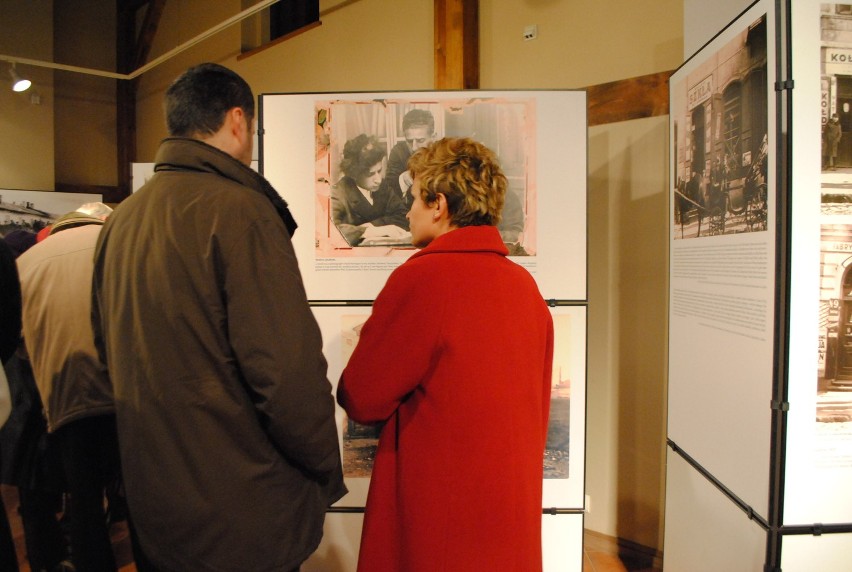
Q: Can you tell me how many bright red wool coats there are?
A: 1